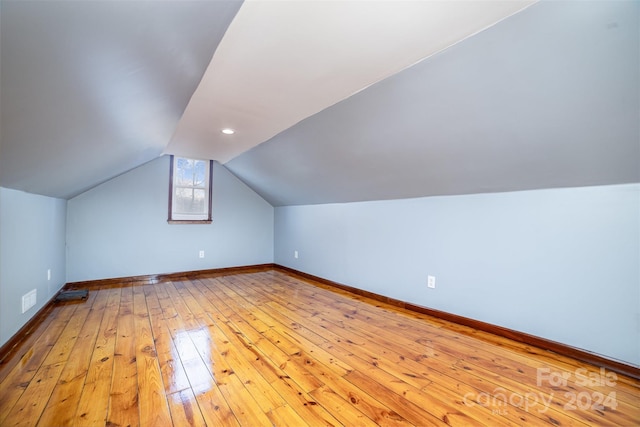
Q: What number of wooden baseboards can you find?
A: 3